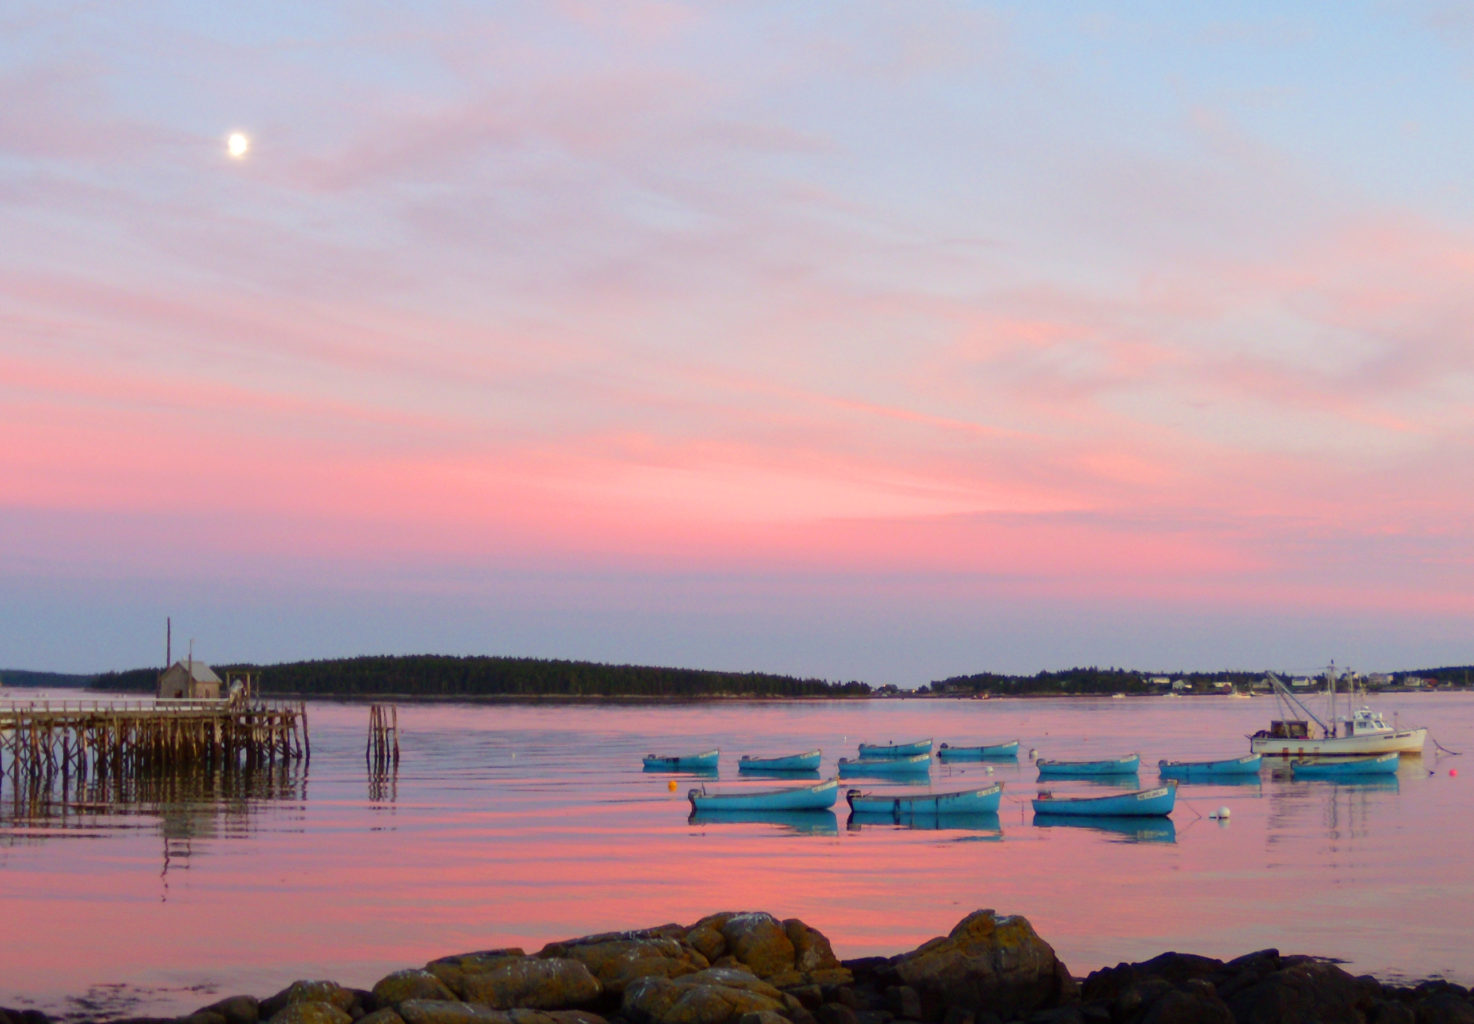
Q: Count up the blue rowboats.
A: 11